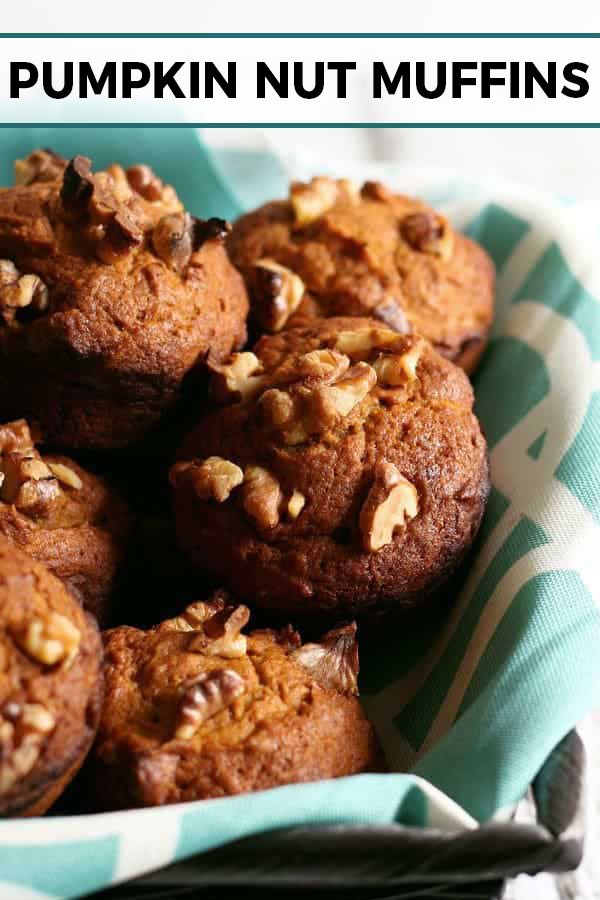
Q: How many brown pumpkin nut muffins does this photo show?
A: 6